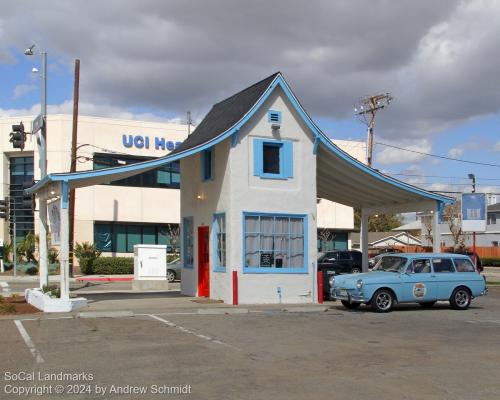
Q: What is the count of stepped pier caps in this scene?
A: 0